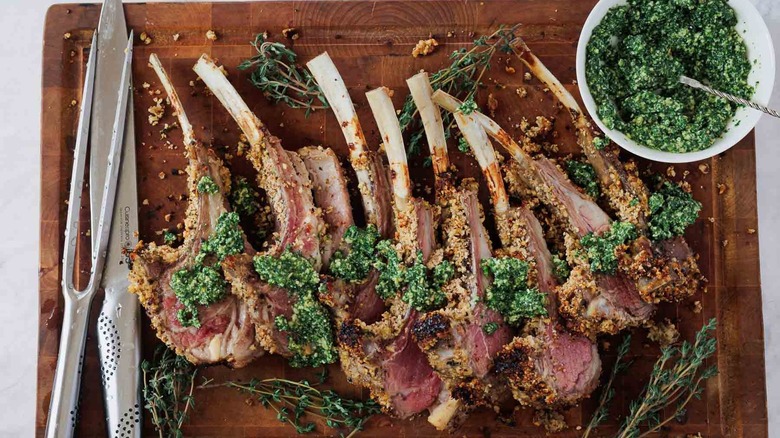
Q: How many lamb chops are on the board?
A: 8